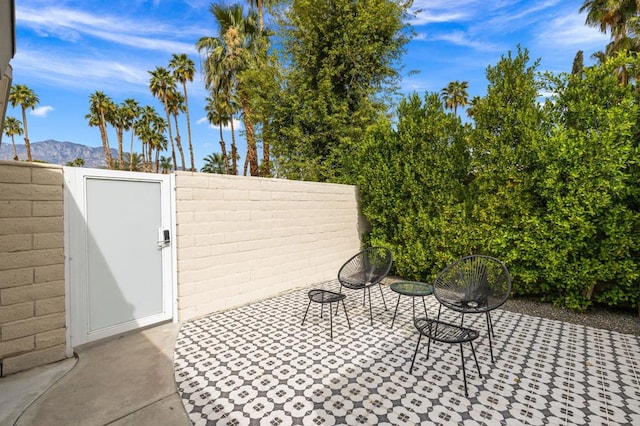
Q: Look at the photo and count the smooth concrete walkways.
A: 1